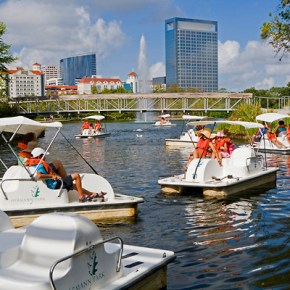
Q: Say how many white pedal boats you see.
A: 7